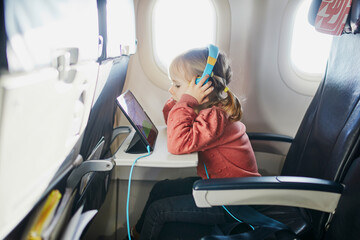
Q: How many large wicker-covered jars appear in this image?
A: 0